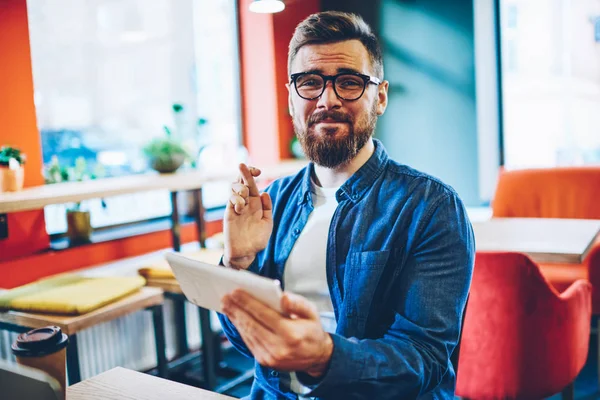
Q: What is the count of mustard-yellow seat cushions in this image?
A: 2